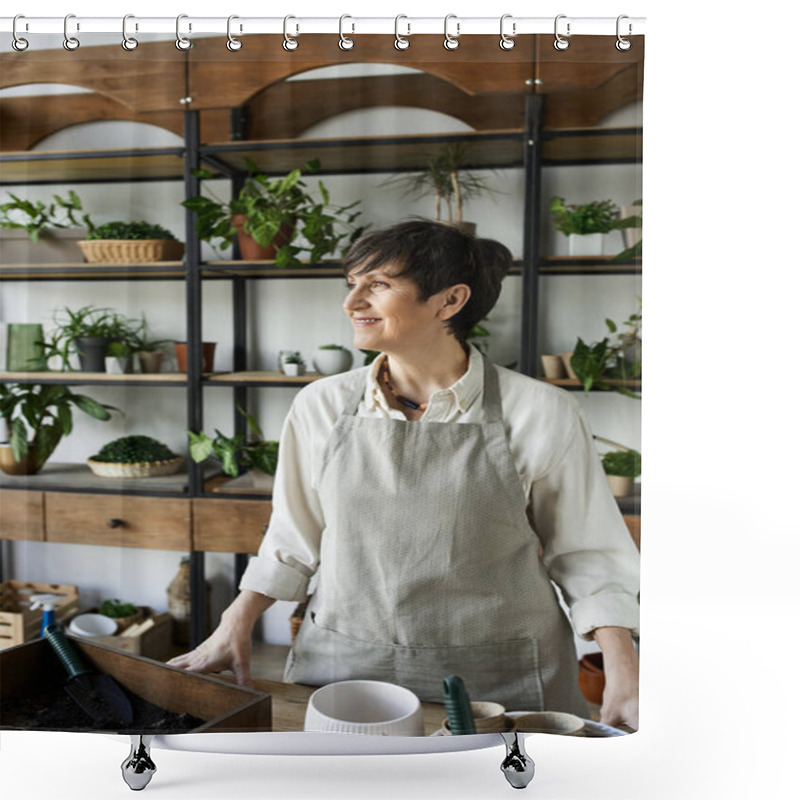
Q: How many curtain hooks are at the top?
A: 12